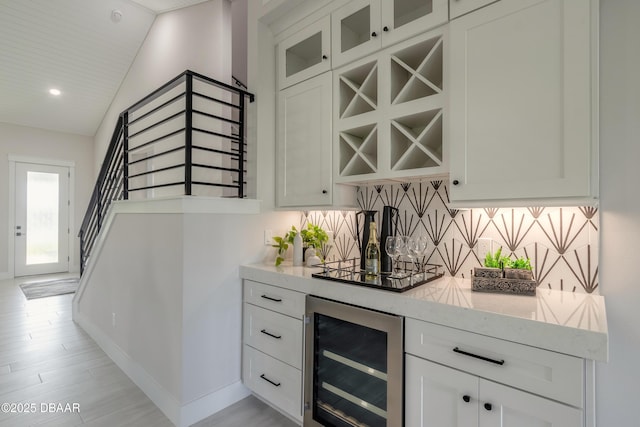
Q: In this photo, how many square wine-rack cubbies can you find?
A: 4